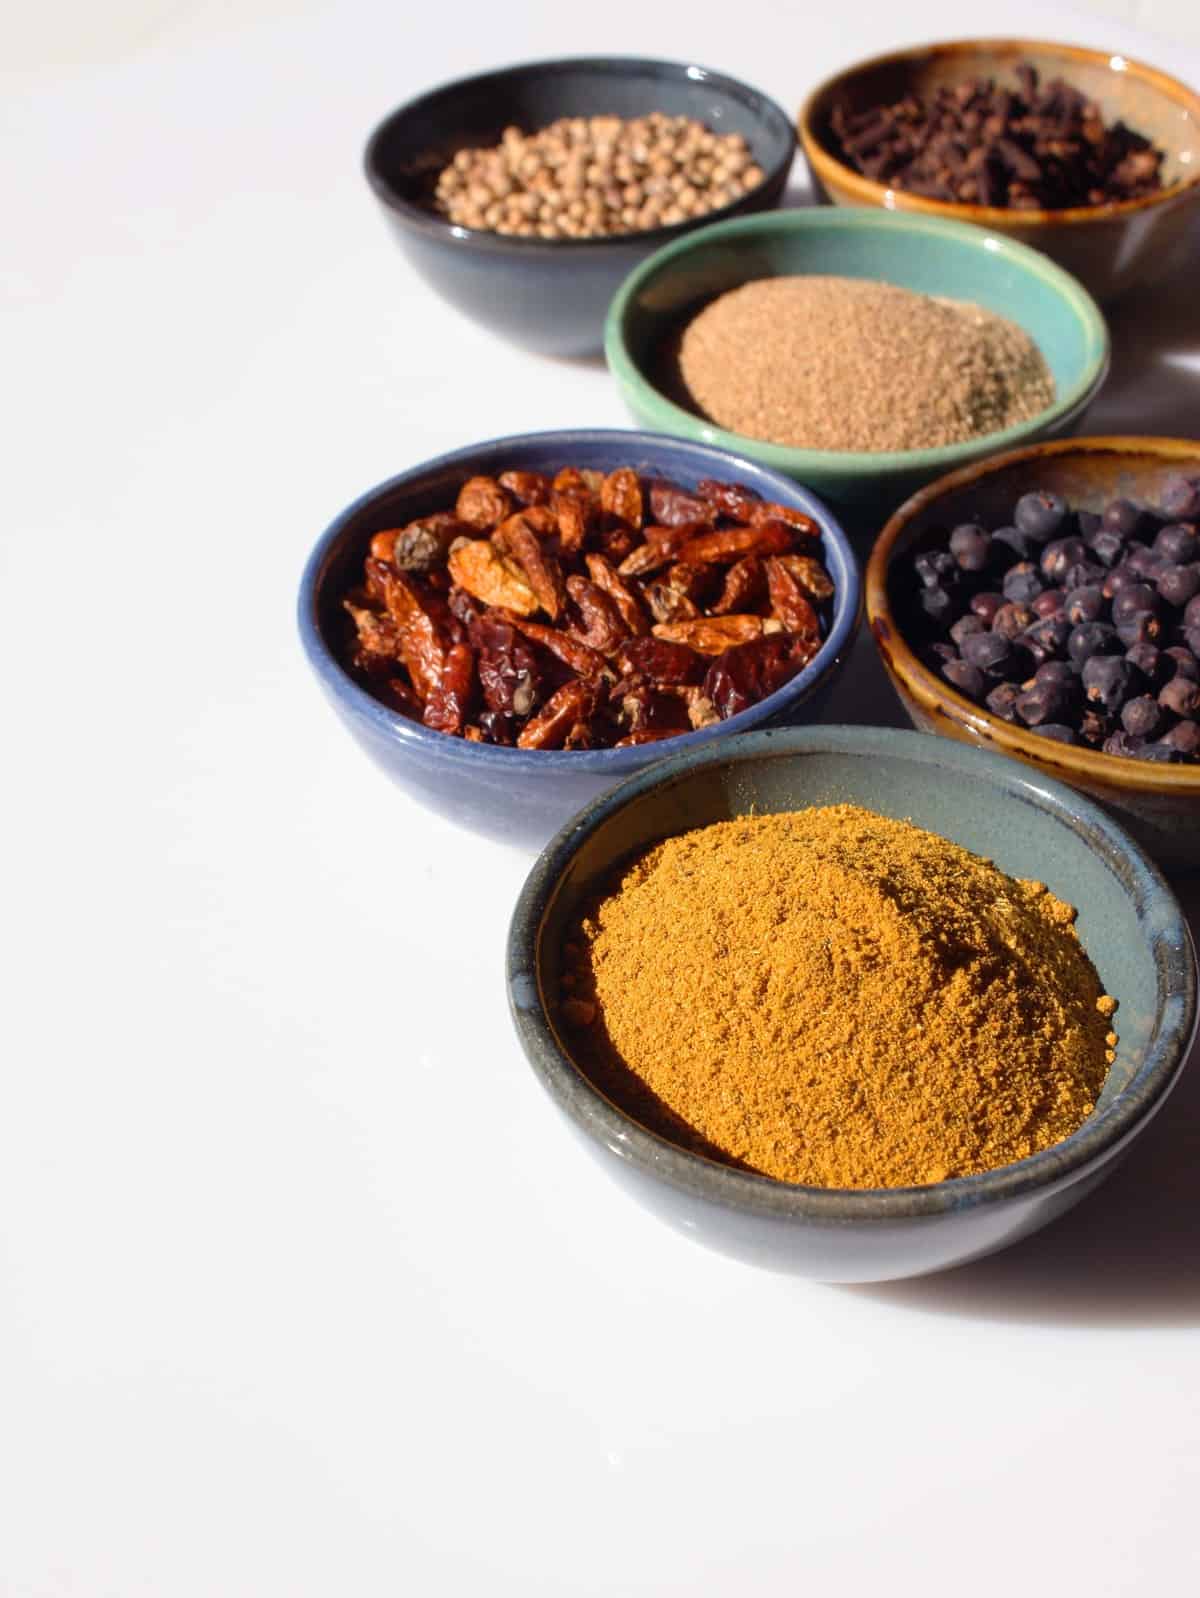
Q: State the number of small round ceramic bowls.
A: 6